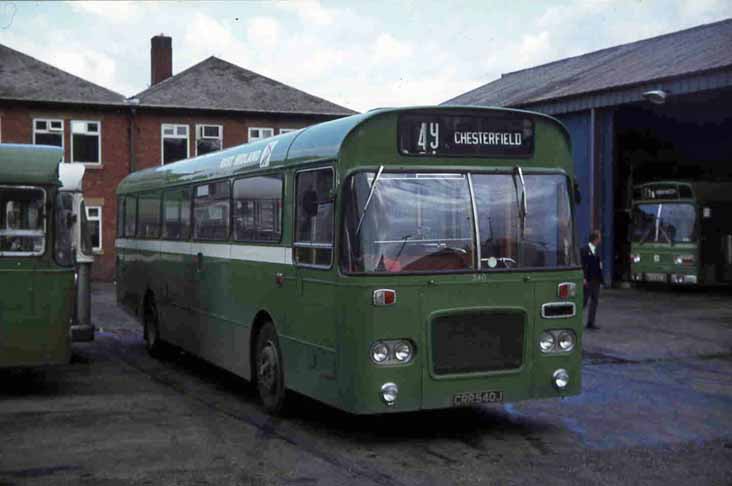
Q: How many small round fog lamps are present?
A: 2